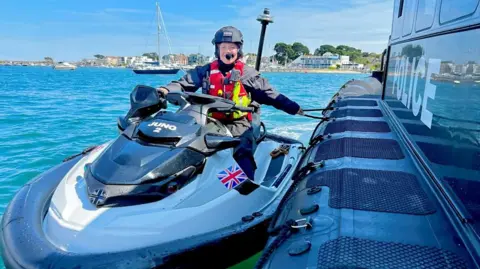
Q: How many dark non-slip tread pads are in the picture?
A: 6